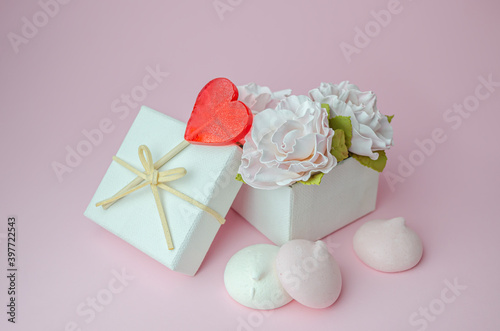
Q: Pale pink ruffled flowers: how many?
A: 3